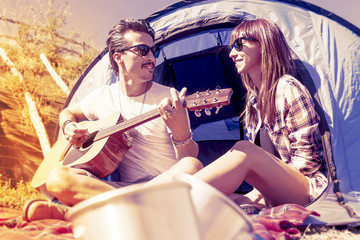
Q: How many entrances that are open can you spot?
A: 1